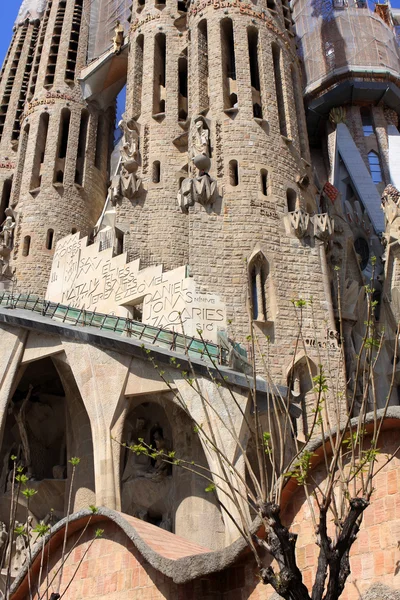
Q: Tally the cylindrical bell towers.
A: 4